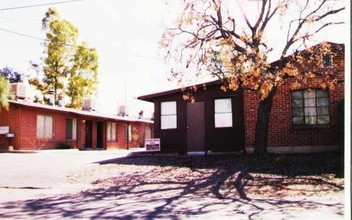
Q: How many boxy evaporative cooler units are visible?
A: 3